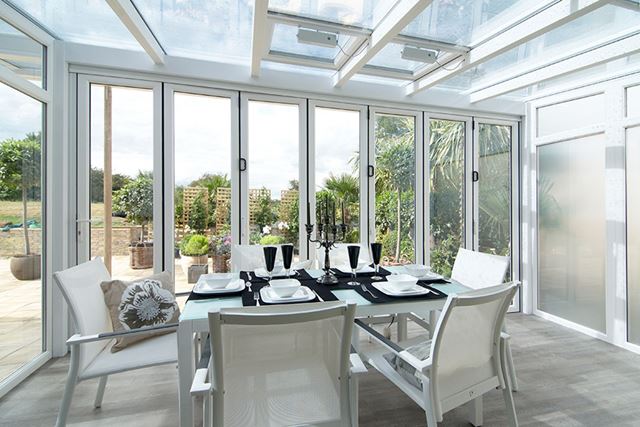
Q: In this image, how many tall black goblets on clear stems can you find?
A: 4